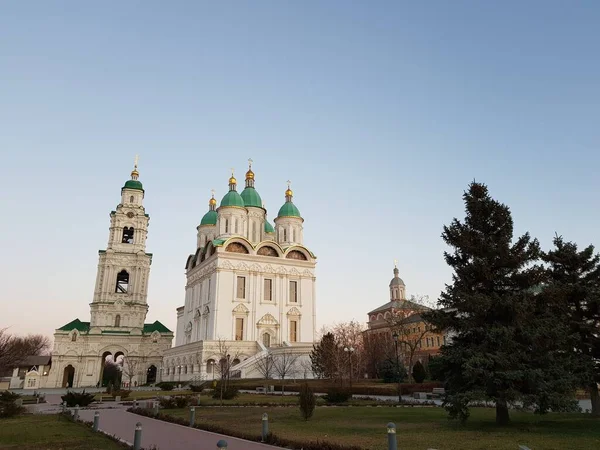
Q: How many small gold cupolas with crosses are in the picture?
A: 5